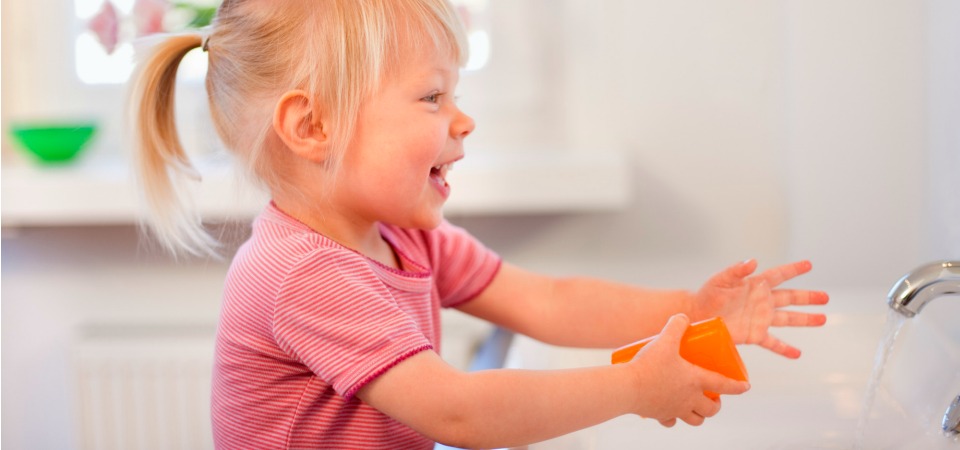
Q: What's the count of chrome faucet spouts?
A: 1